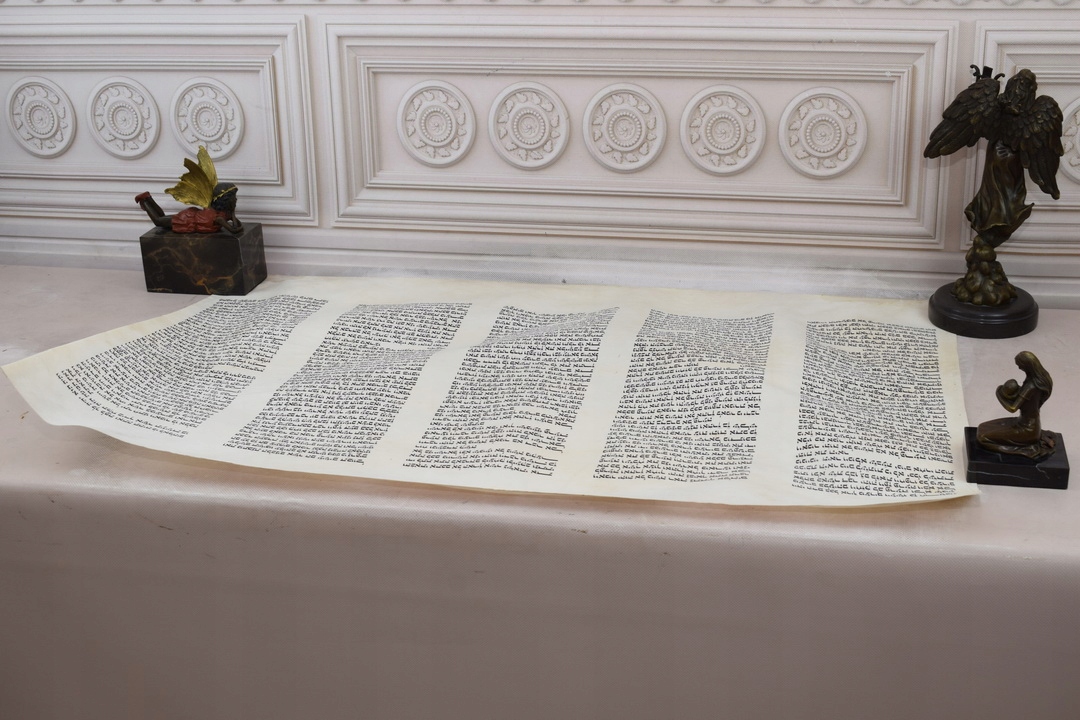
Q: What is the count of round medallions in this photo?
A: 9